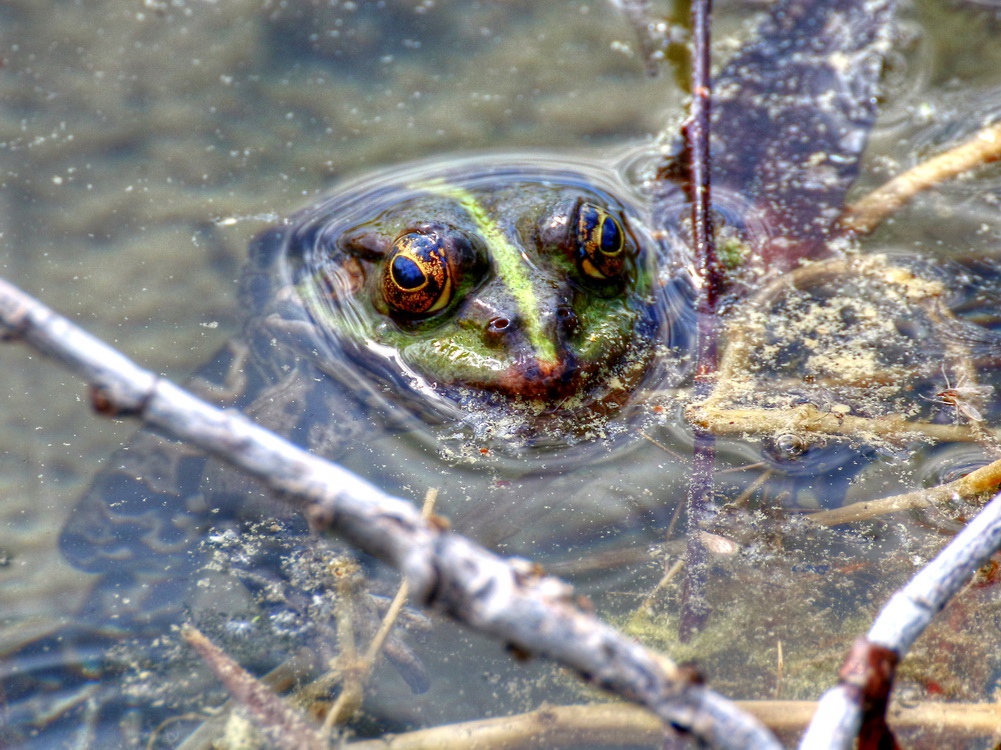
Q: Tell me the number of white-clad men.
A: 0